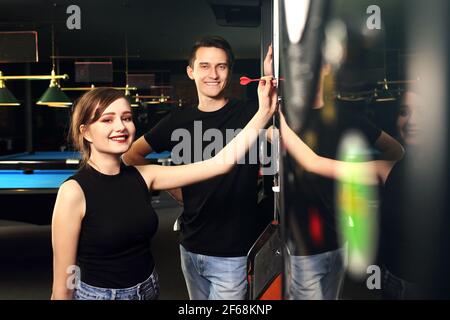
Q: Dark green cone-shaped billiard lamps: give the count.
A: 2